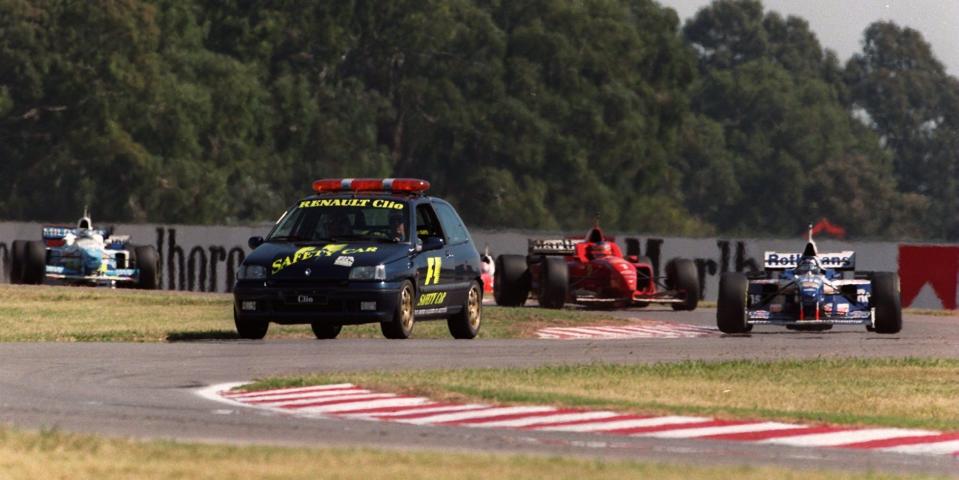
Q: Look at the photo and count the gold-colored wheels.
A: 2